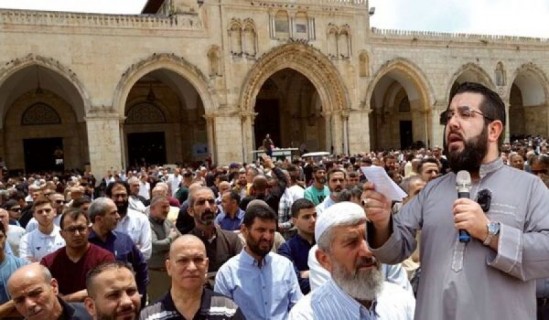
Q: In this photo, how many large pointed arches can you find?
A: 6